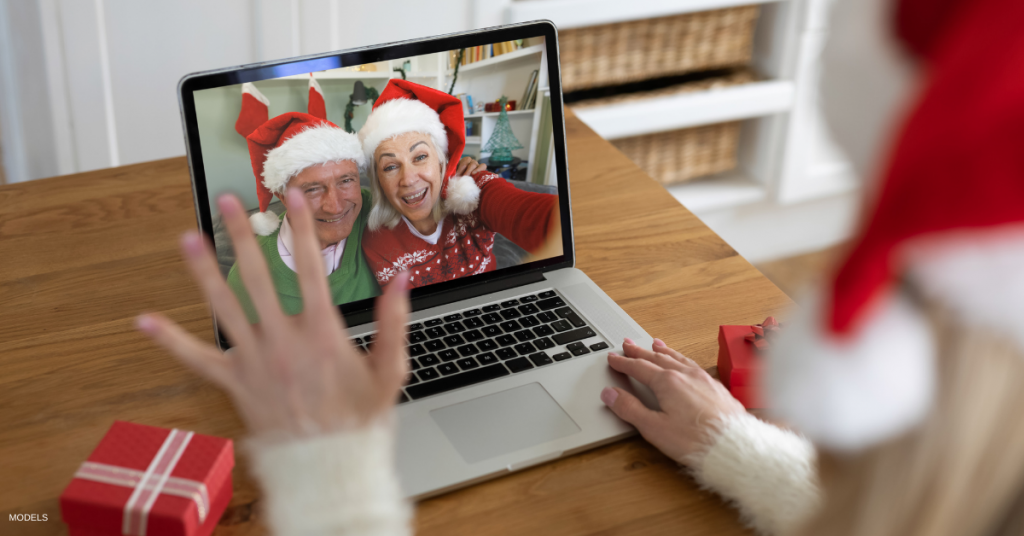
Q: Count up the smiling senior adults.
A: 2